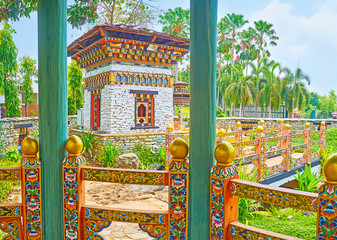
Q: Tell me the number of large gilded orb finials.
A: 5